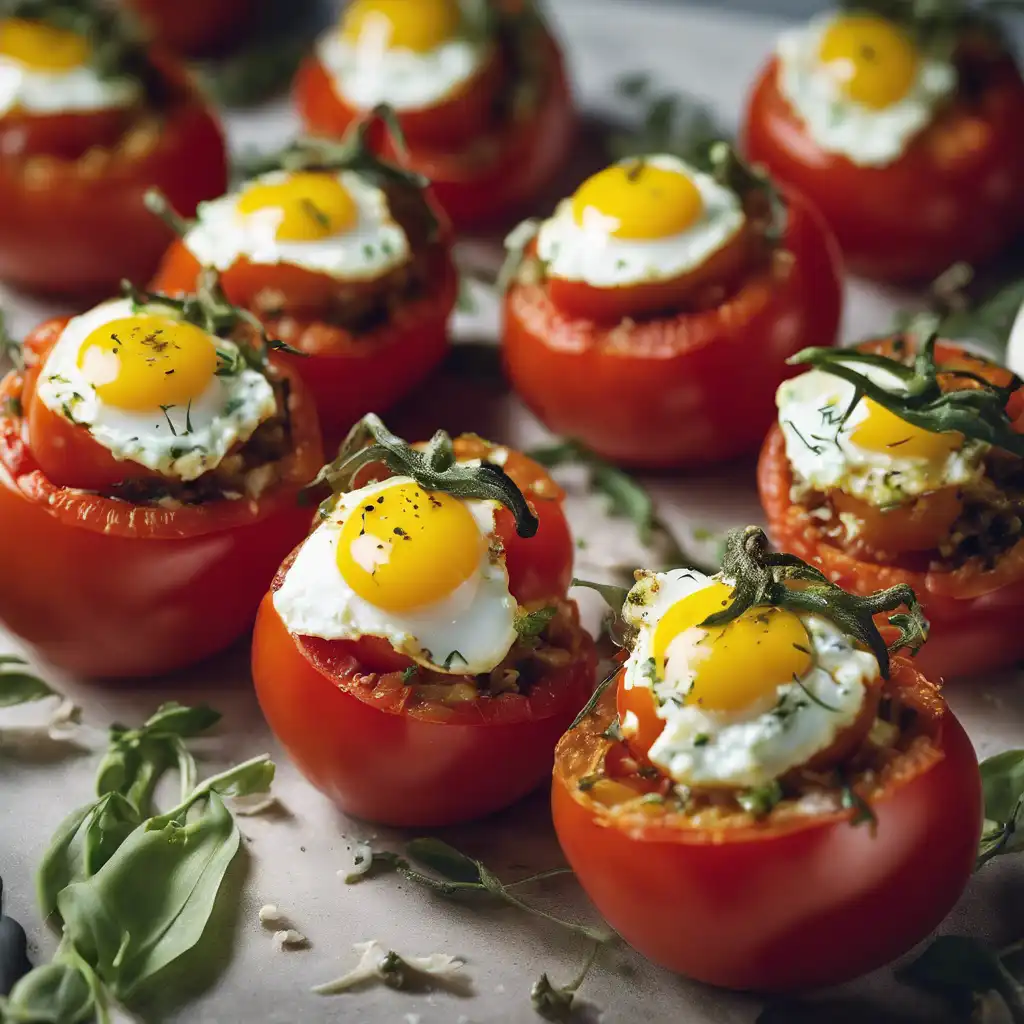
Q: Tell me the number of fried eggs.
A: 9